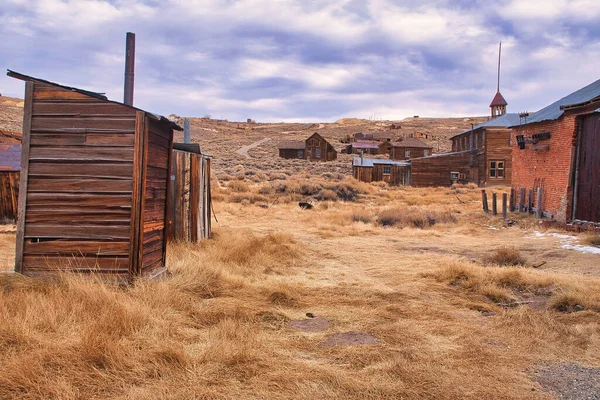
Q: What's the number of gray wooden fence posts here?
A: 7